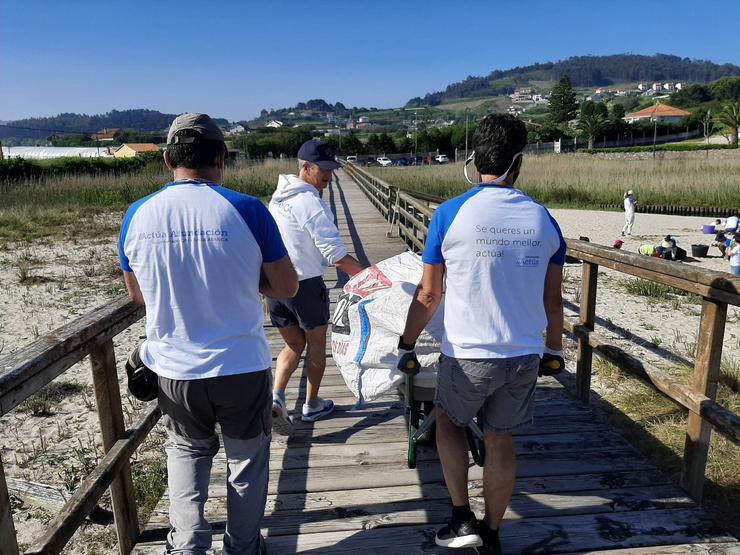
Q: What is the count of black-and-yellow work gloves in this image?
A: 2